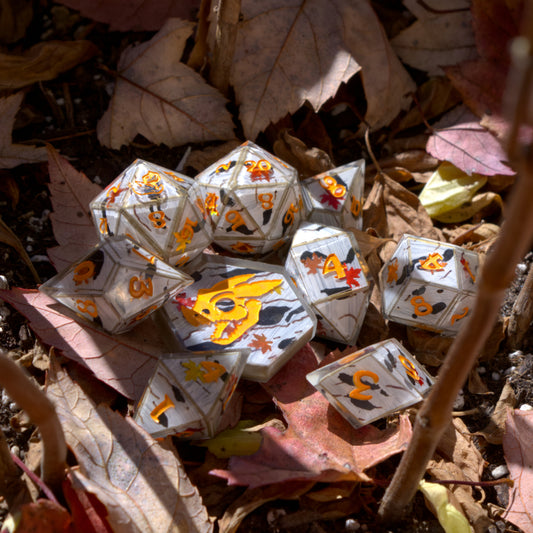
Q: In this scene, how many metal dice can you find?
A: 0